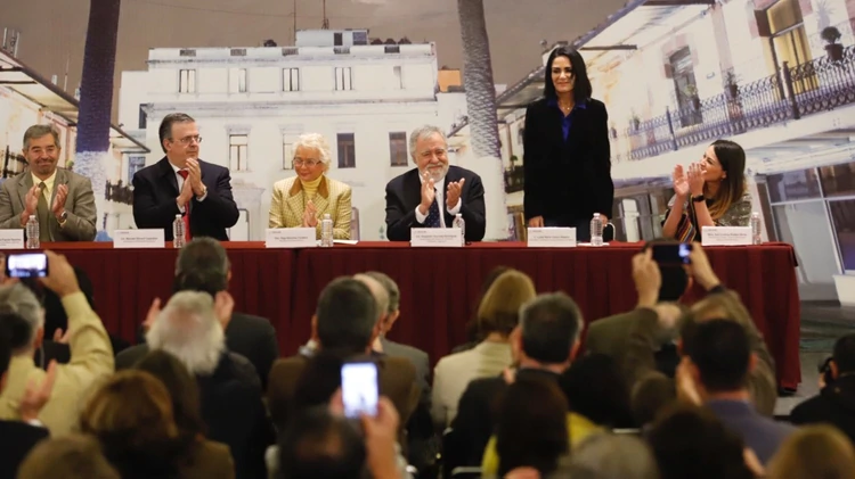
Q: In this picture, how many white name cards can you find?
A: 6